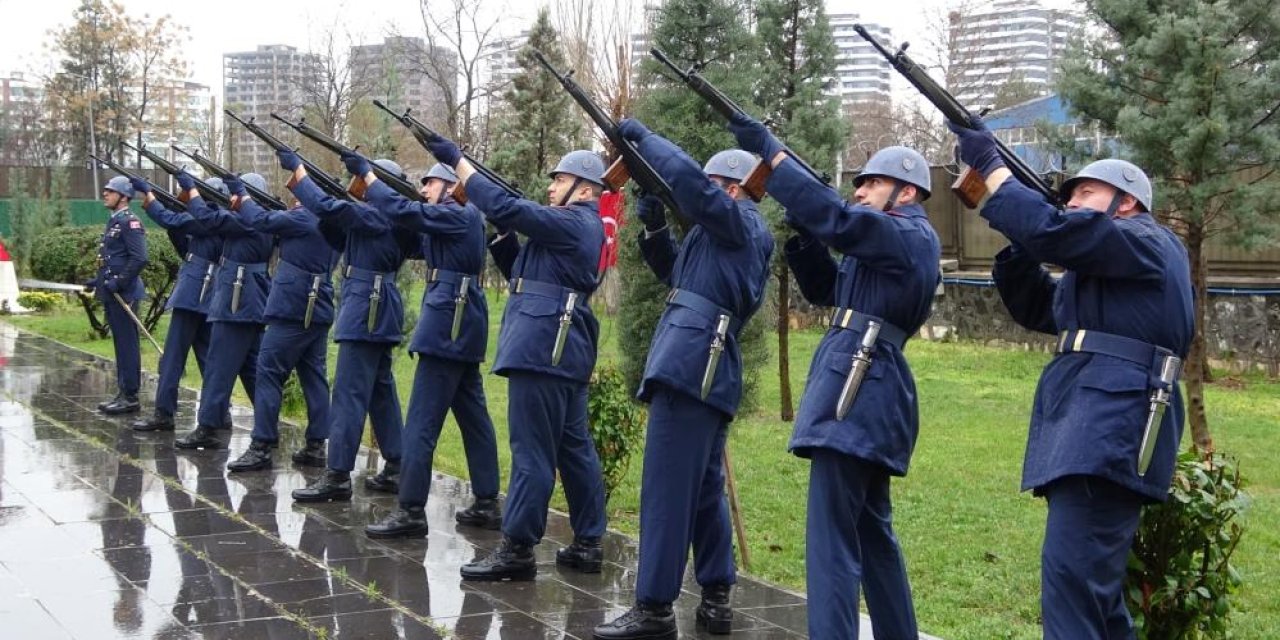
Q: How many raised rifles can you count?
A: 9